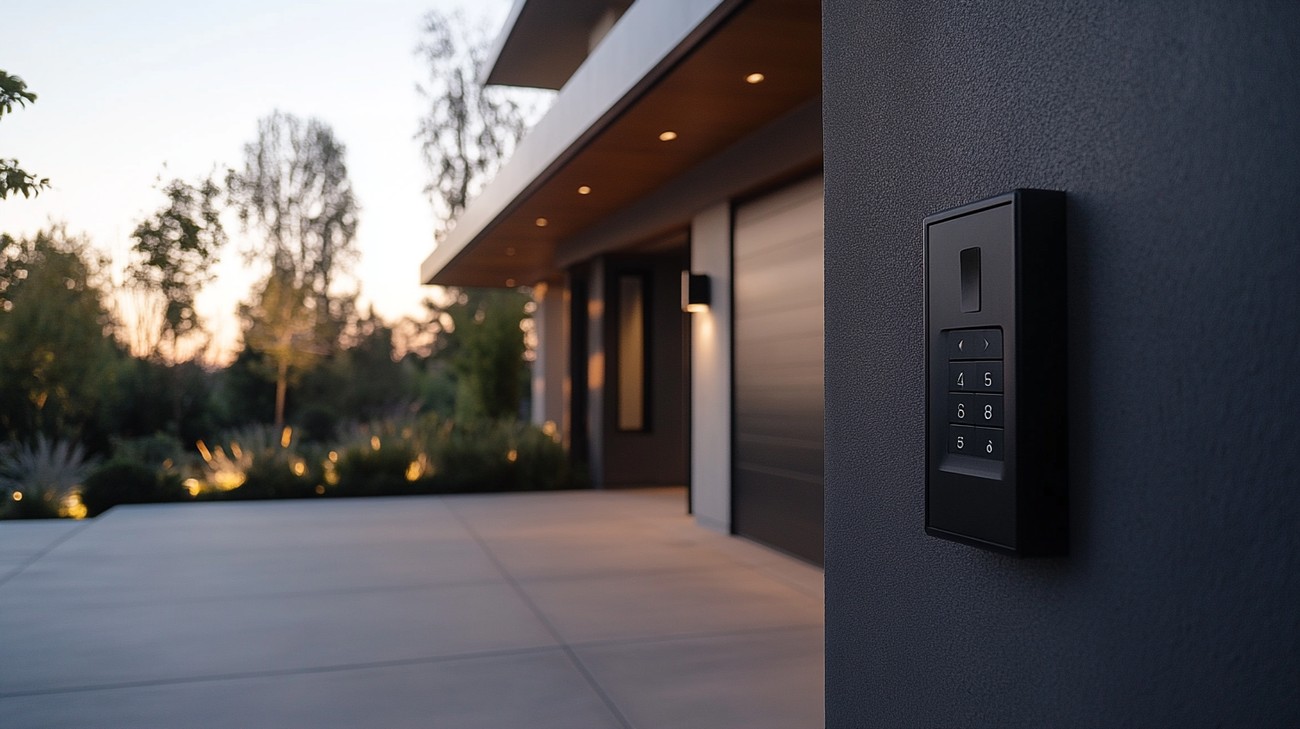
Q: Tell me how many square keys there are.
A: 8